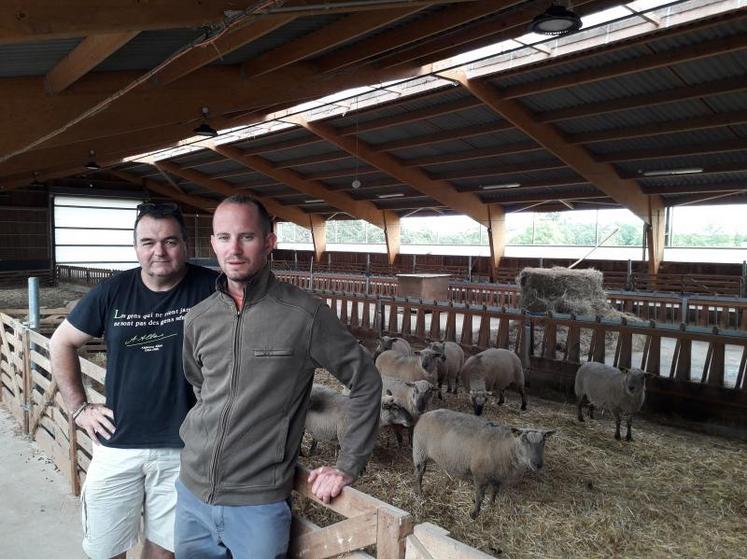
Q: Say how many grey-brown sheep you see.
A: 8